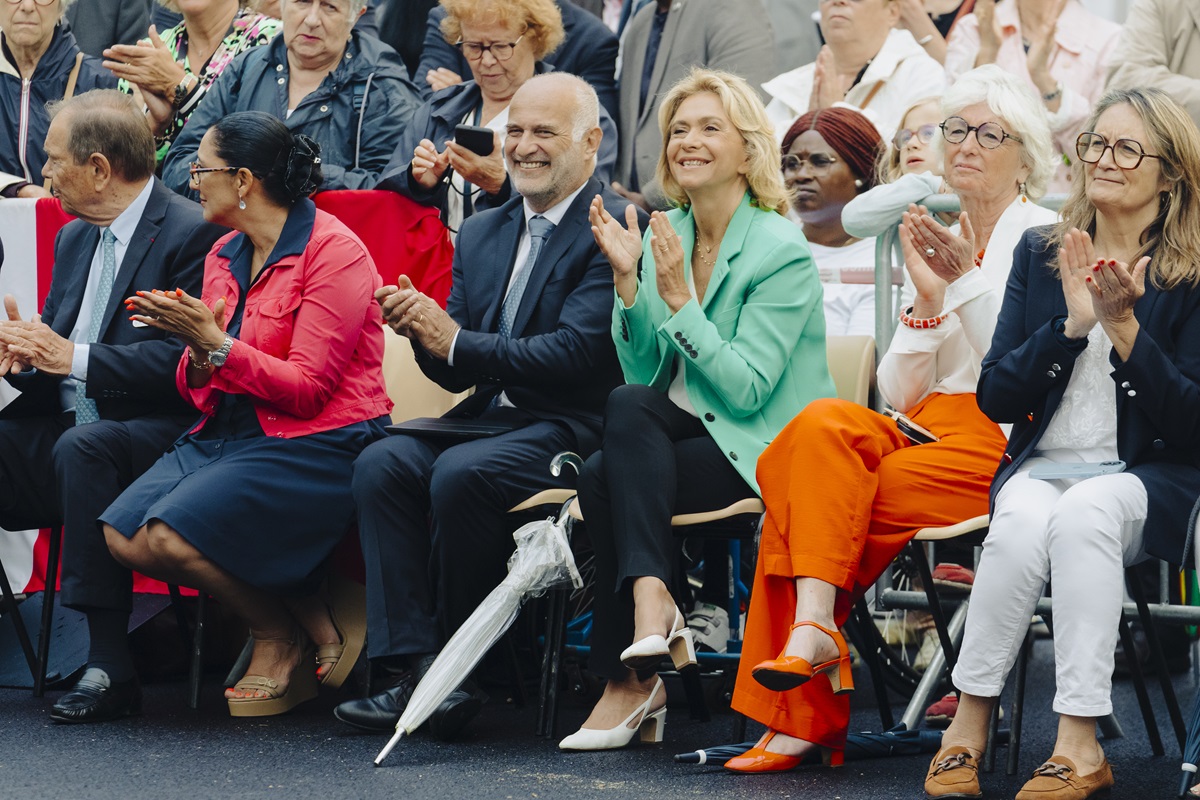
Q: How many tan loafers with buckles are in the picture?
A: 2